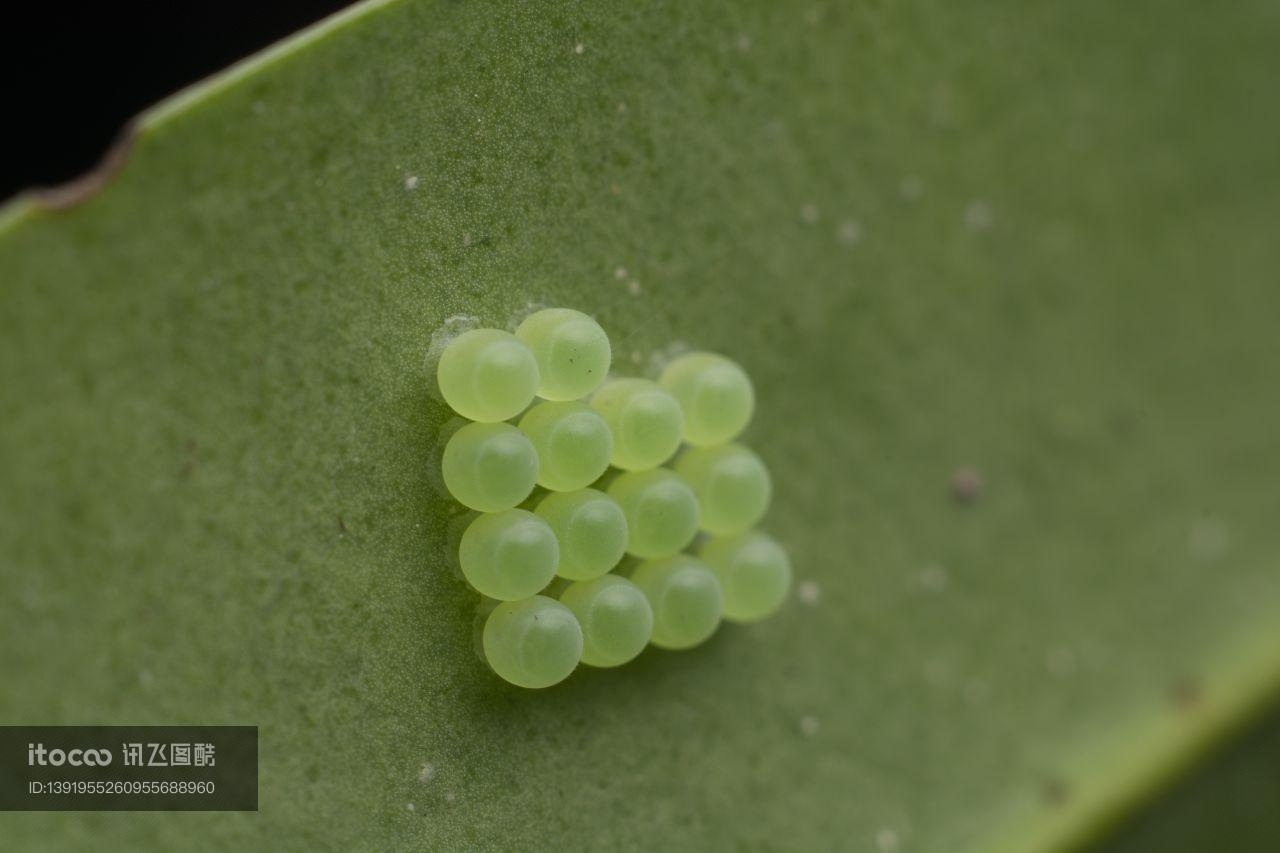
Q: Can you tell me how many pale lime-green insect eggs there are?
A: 14